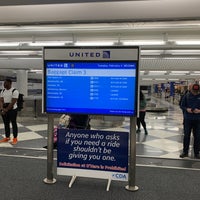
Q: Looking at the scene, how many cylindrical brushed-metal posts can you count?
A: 2